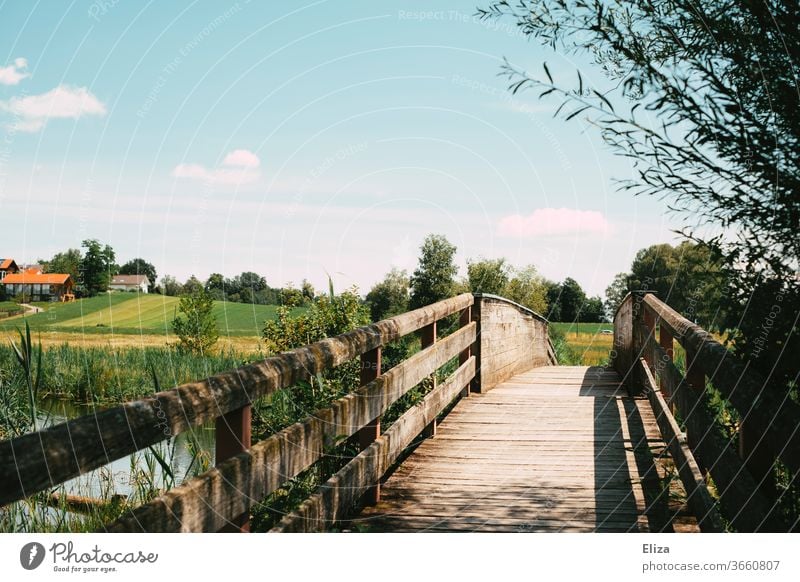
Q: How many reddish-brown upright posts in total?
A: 8